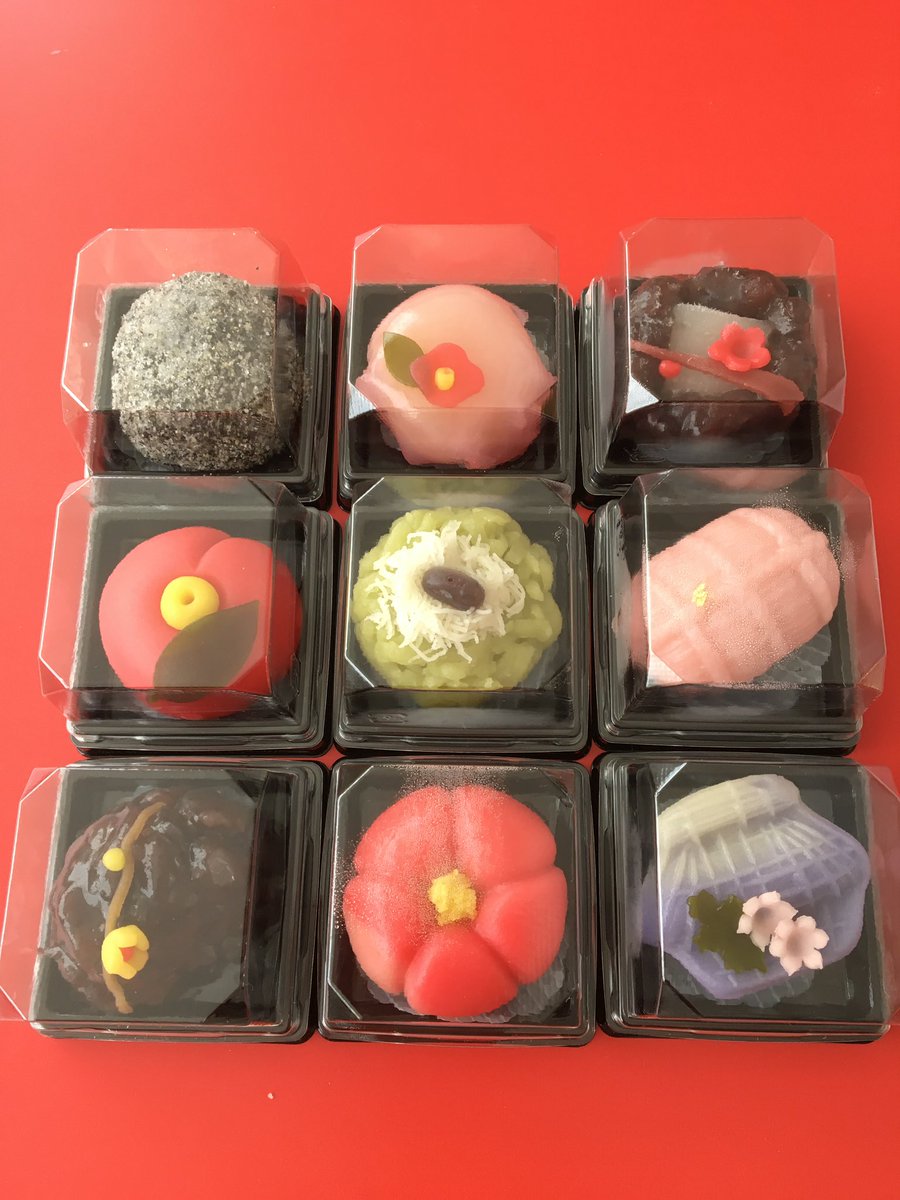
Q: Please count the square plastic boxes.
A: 9